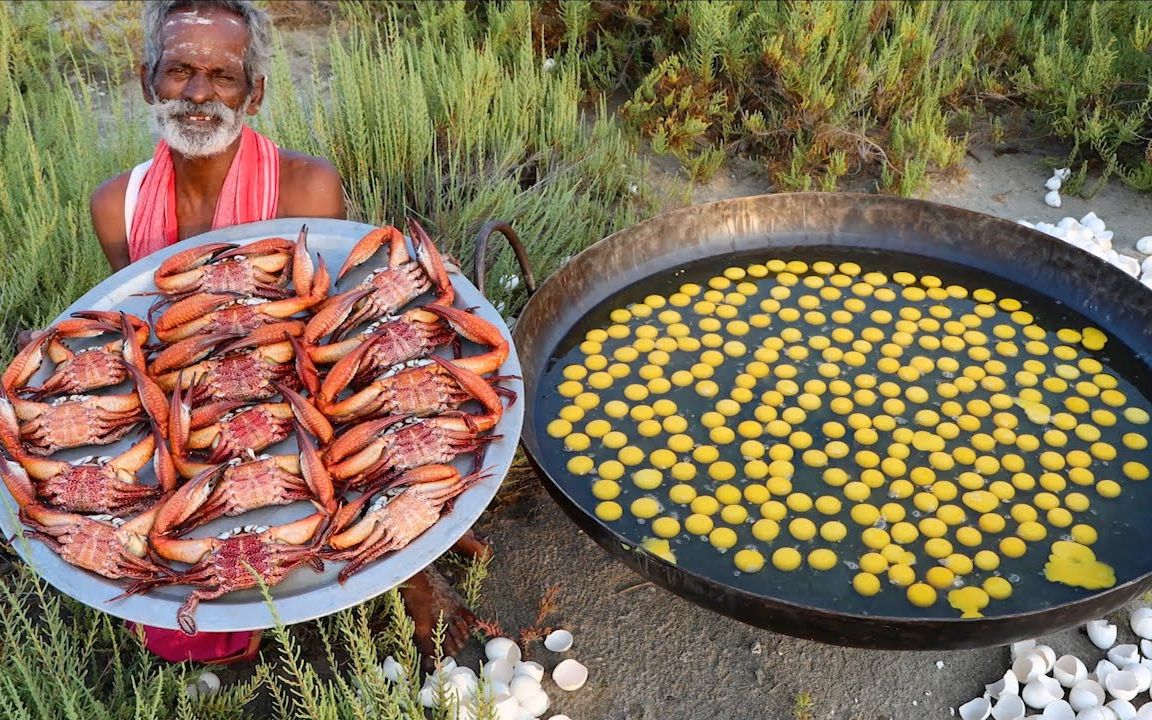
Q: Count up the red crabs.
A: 15